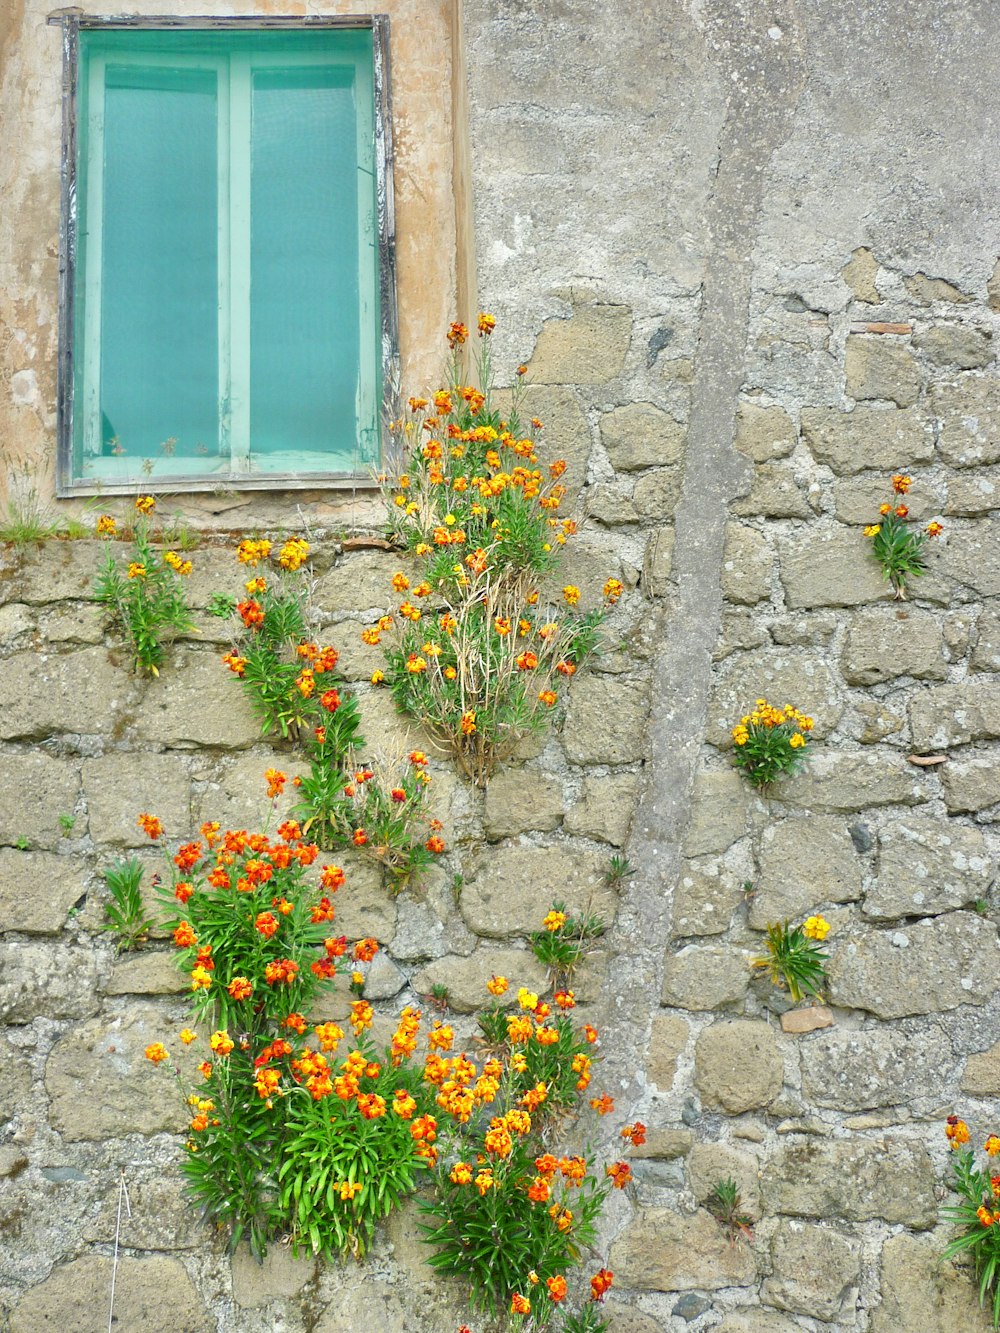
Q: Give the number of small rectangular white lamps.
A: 0